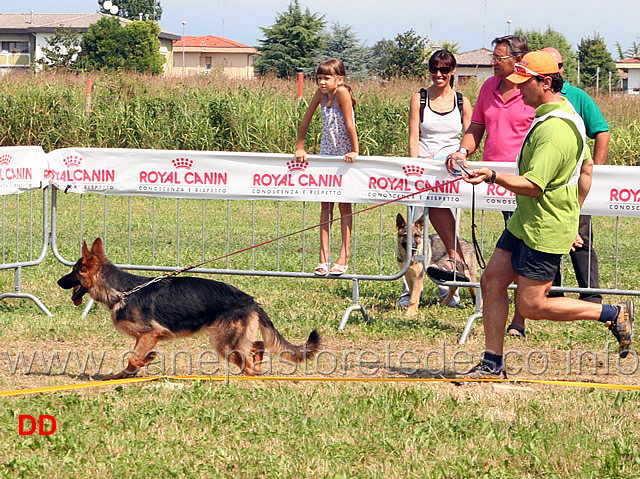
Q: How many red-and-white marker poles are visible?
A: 2